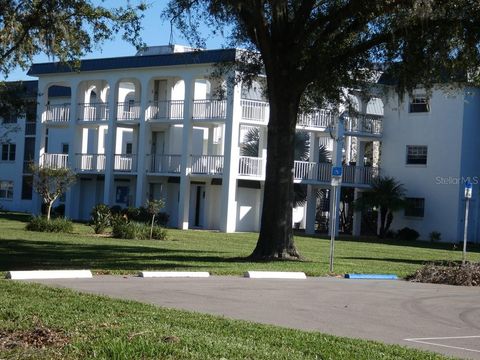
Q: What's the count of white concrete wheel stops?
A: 3